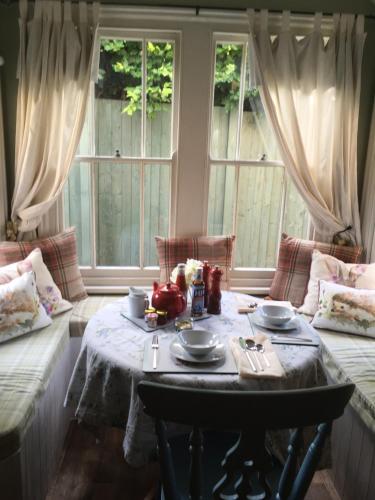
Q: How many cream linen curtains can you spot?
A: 2